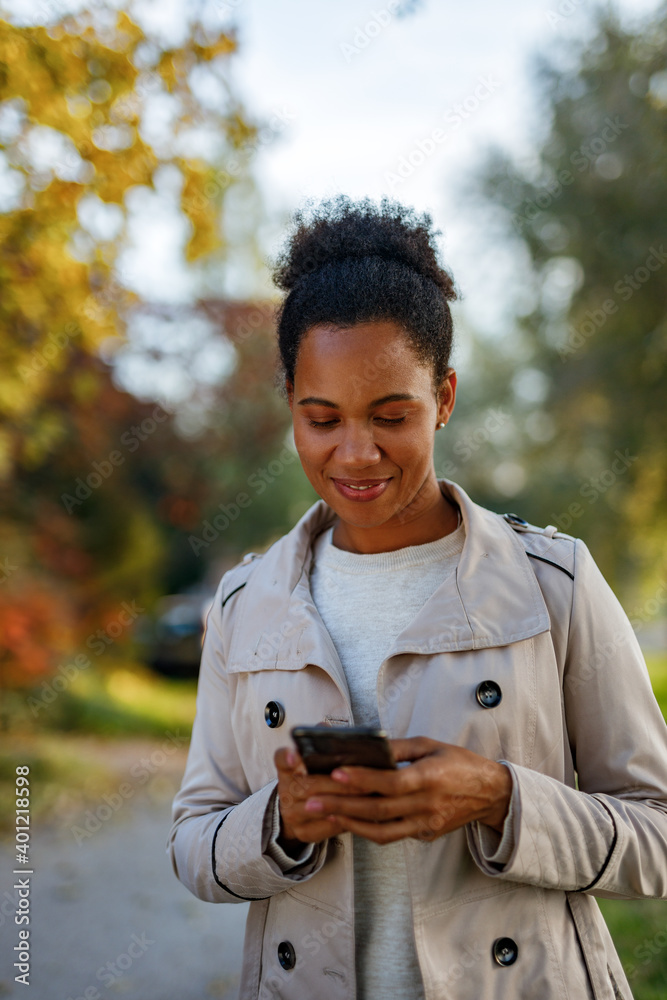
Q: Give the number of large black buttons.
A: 4